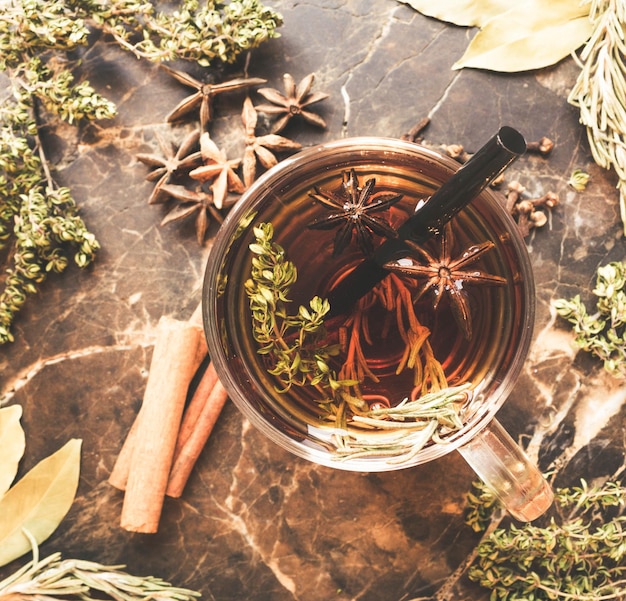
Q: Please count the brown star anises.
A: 8